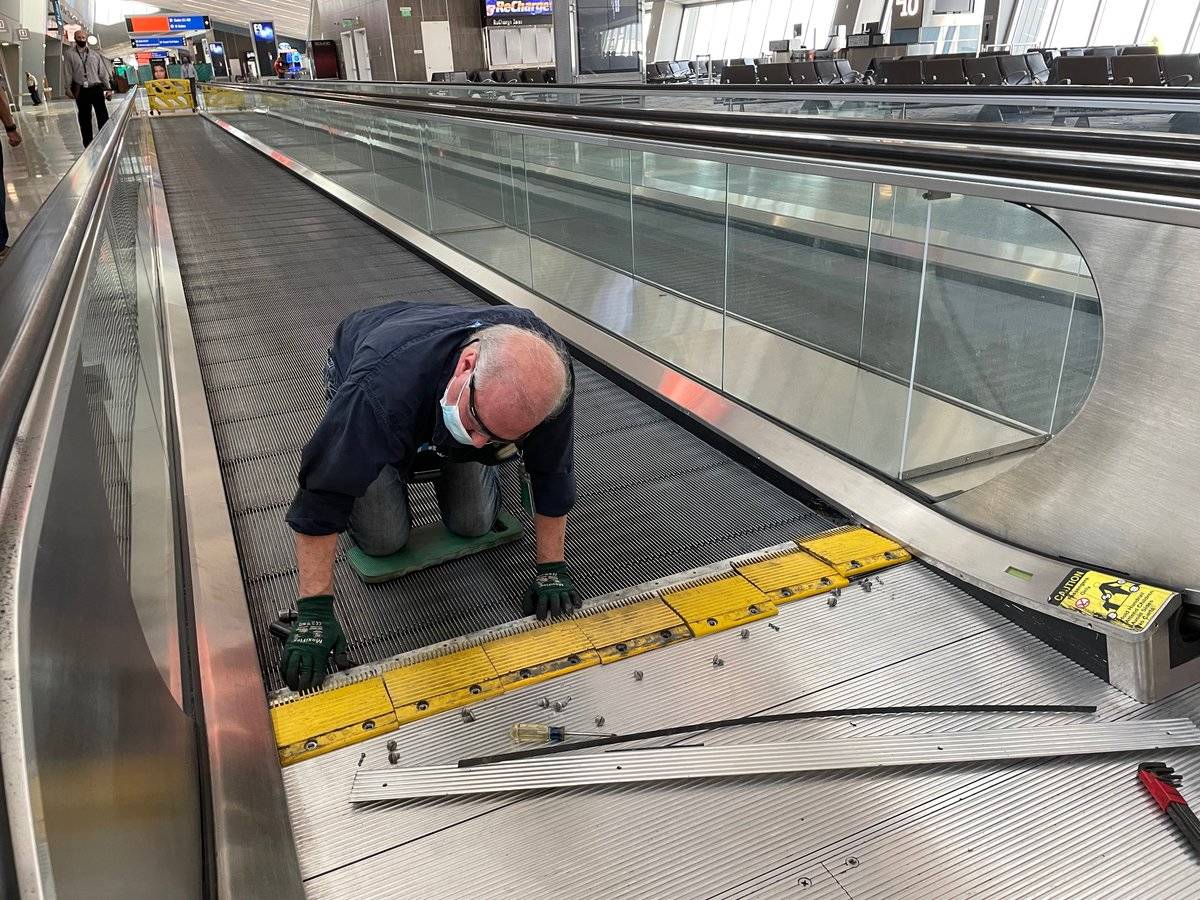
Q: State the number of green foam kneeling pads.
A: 1